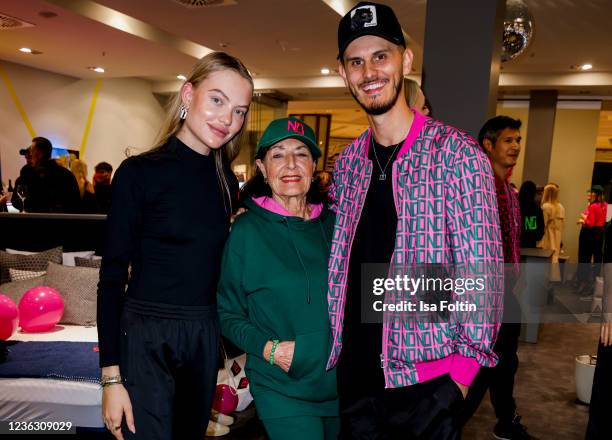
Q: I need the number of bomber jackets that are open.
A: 1